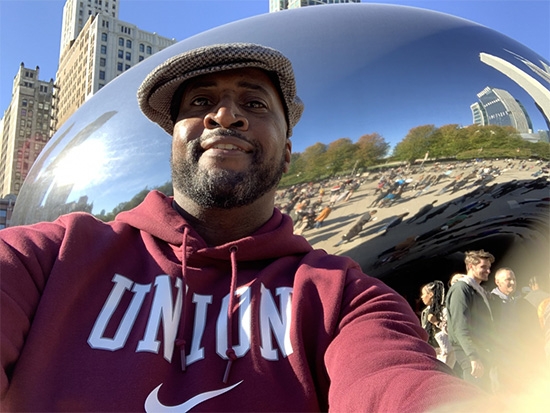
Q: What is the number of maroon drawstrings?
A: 2